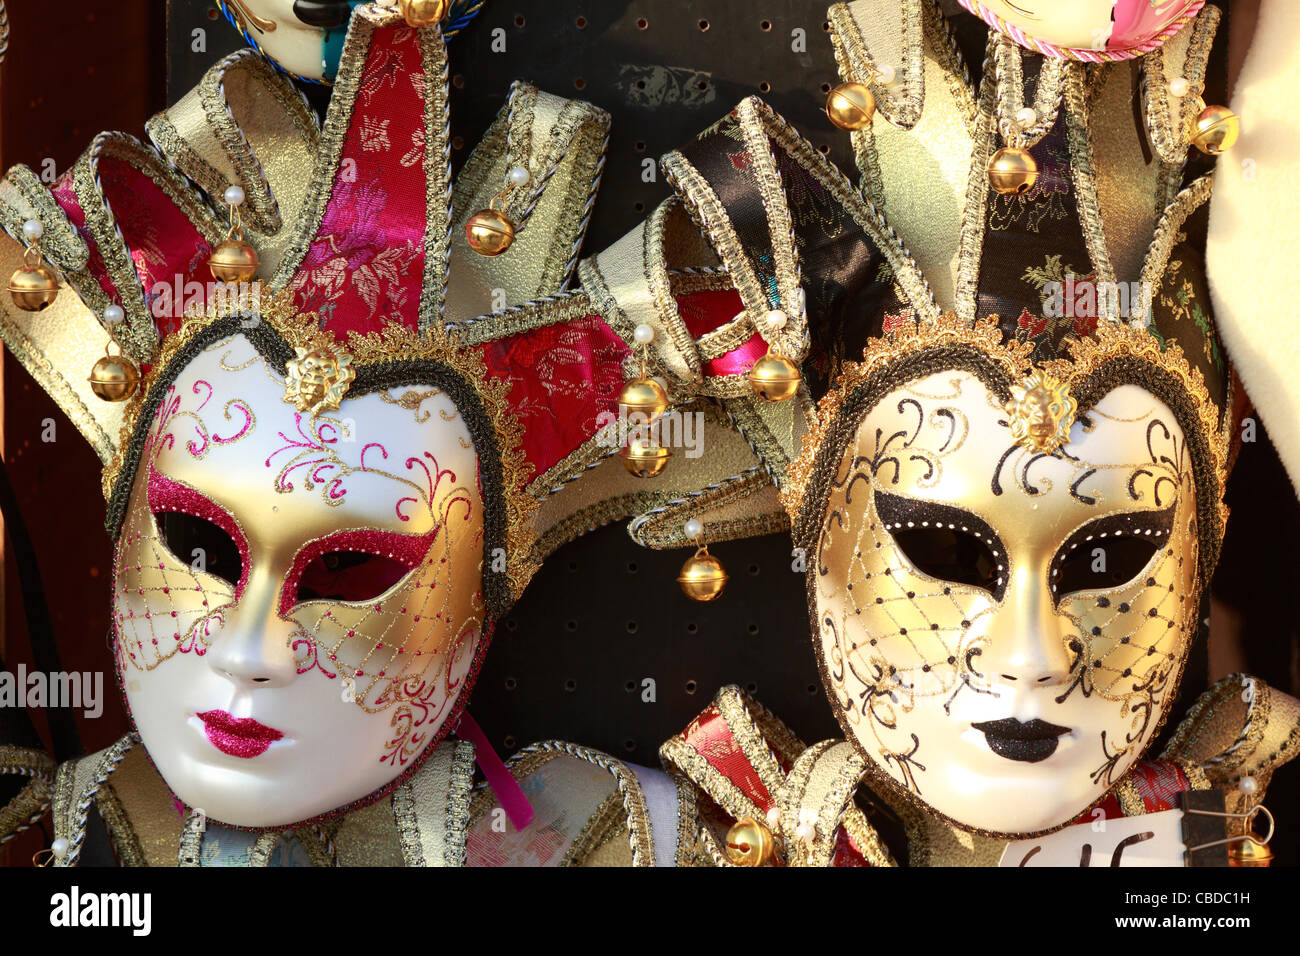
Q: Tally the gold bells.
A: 14